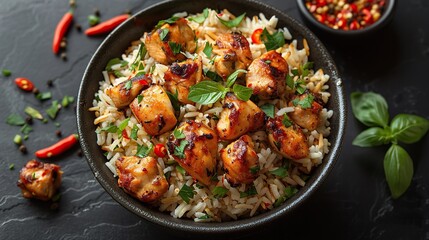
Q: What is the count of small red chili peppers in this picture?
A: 3